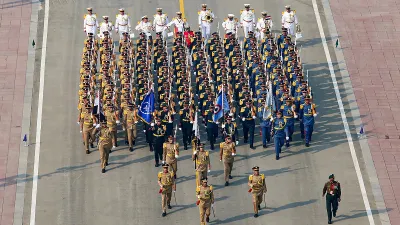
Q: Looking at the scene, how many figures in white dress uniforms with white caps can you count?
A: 11